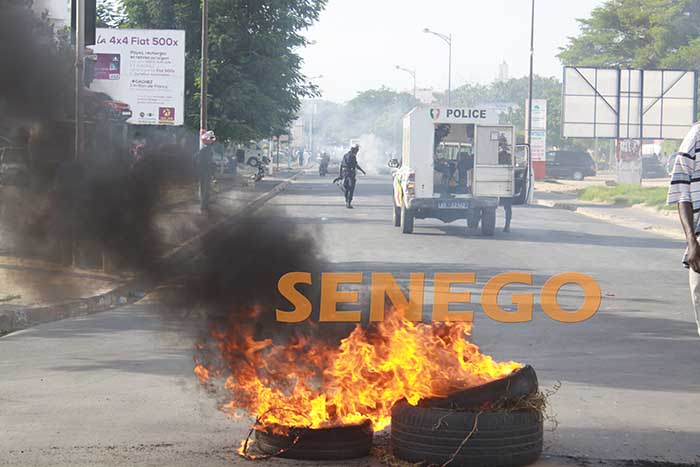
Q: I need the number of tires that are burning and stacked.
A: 3